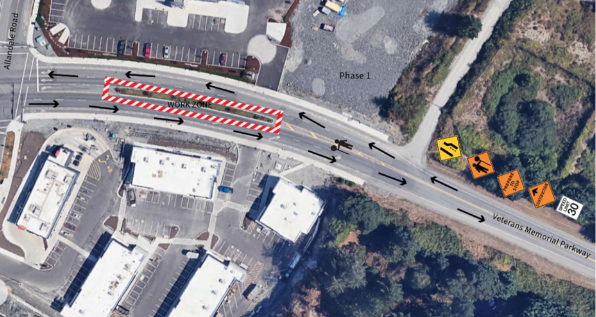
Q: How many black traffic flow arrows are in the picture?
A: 13